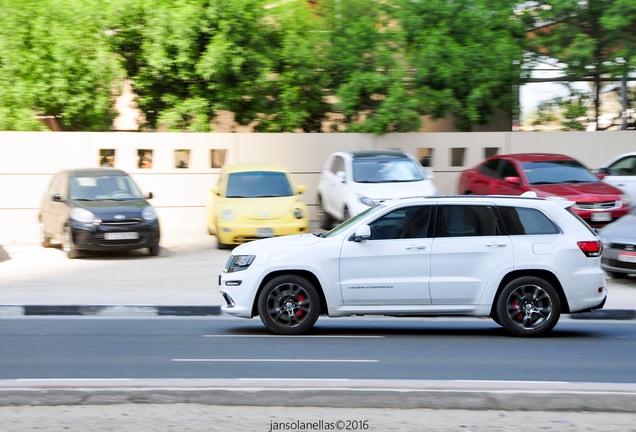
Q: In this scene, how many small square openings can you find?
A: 7